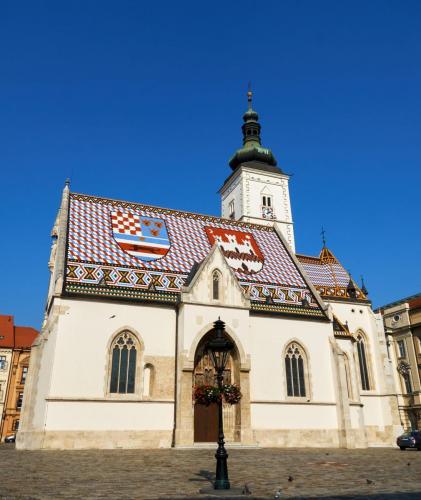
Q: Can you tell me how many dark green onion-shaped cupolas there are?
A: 1